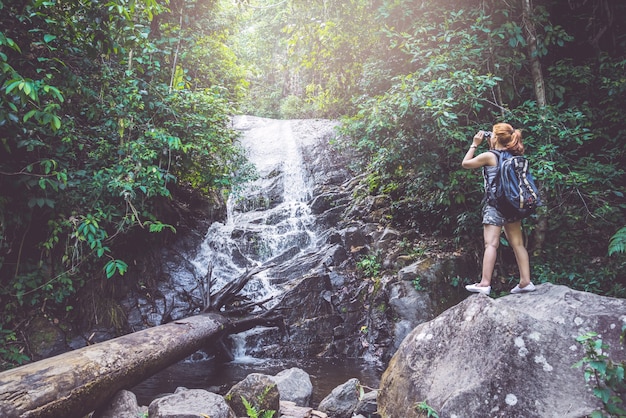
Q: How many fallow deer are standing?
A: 0